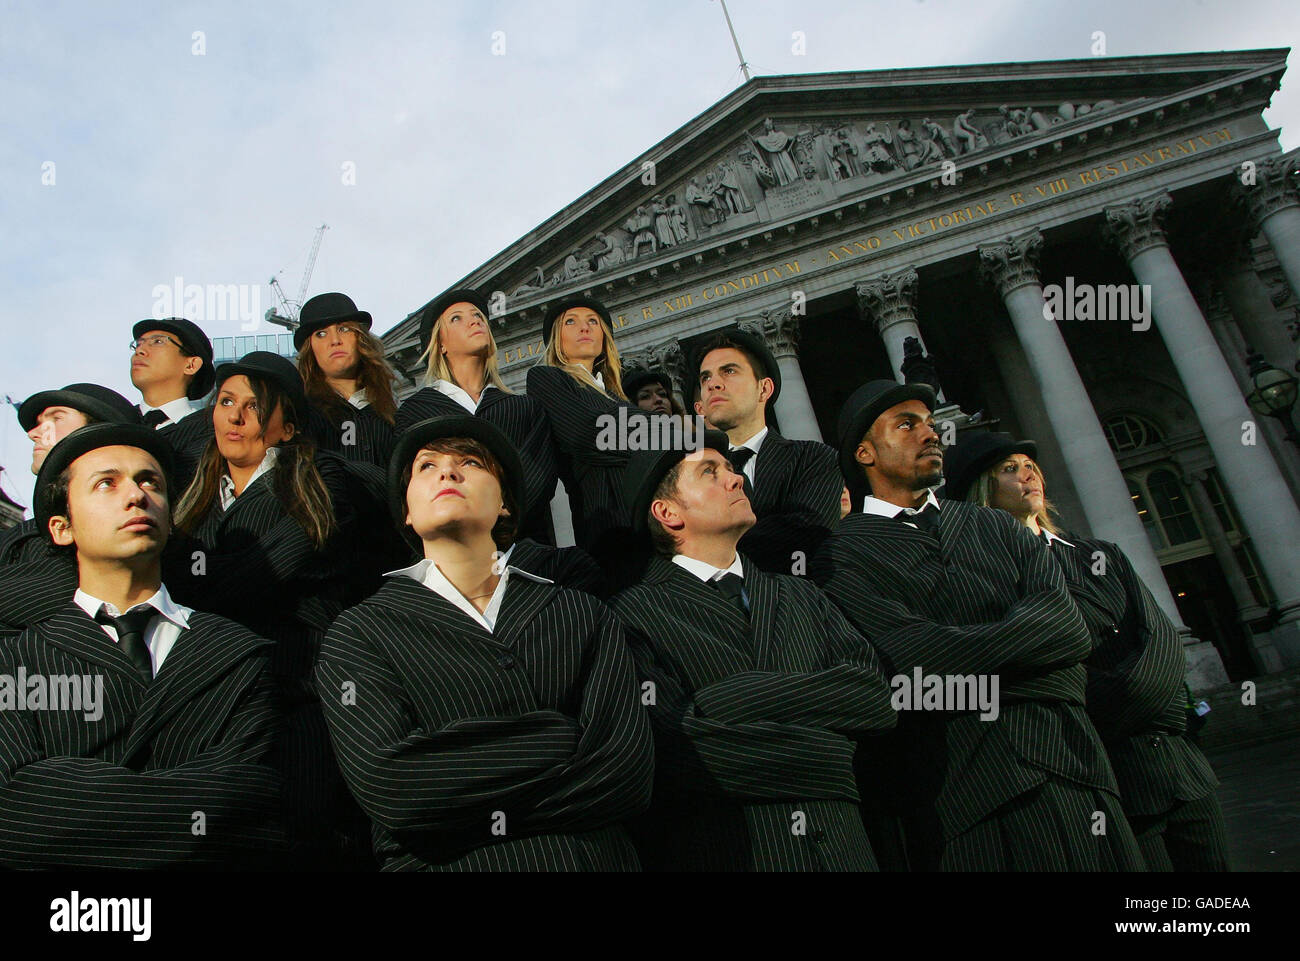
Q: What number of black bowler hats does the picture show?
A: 13